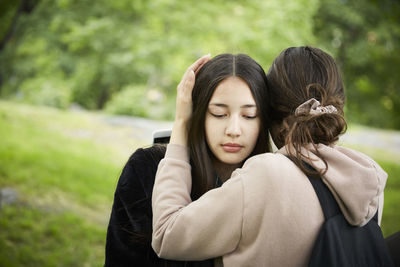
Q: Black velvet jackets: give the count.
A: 1